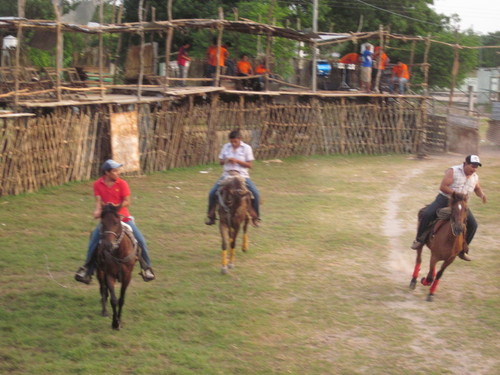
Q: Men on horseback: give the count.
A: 3